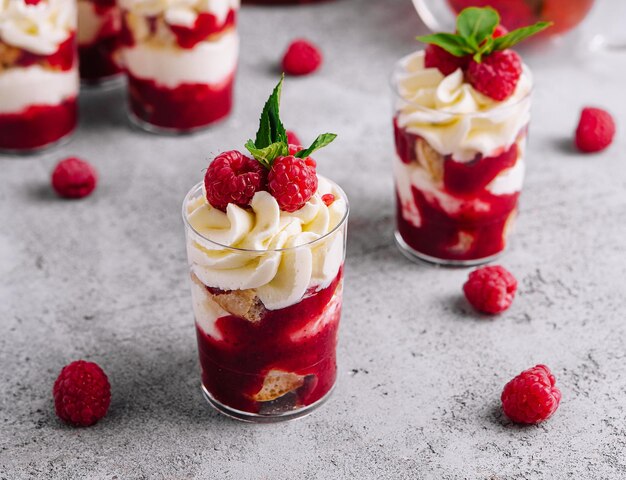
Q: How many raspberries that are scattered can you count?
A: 6